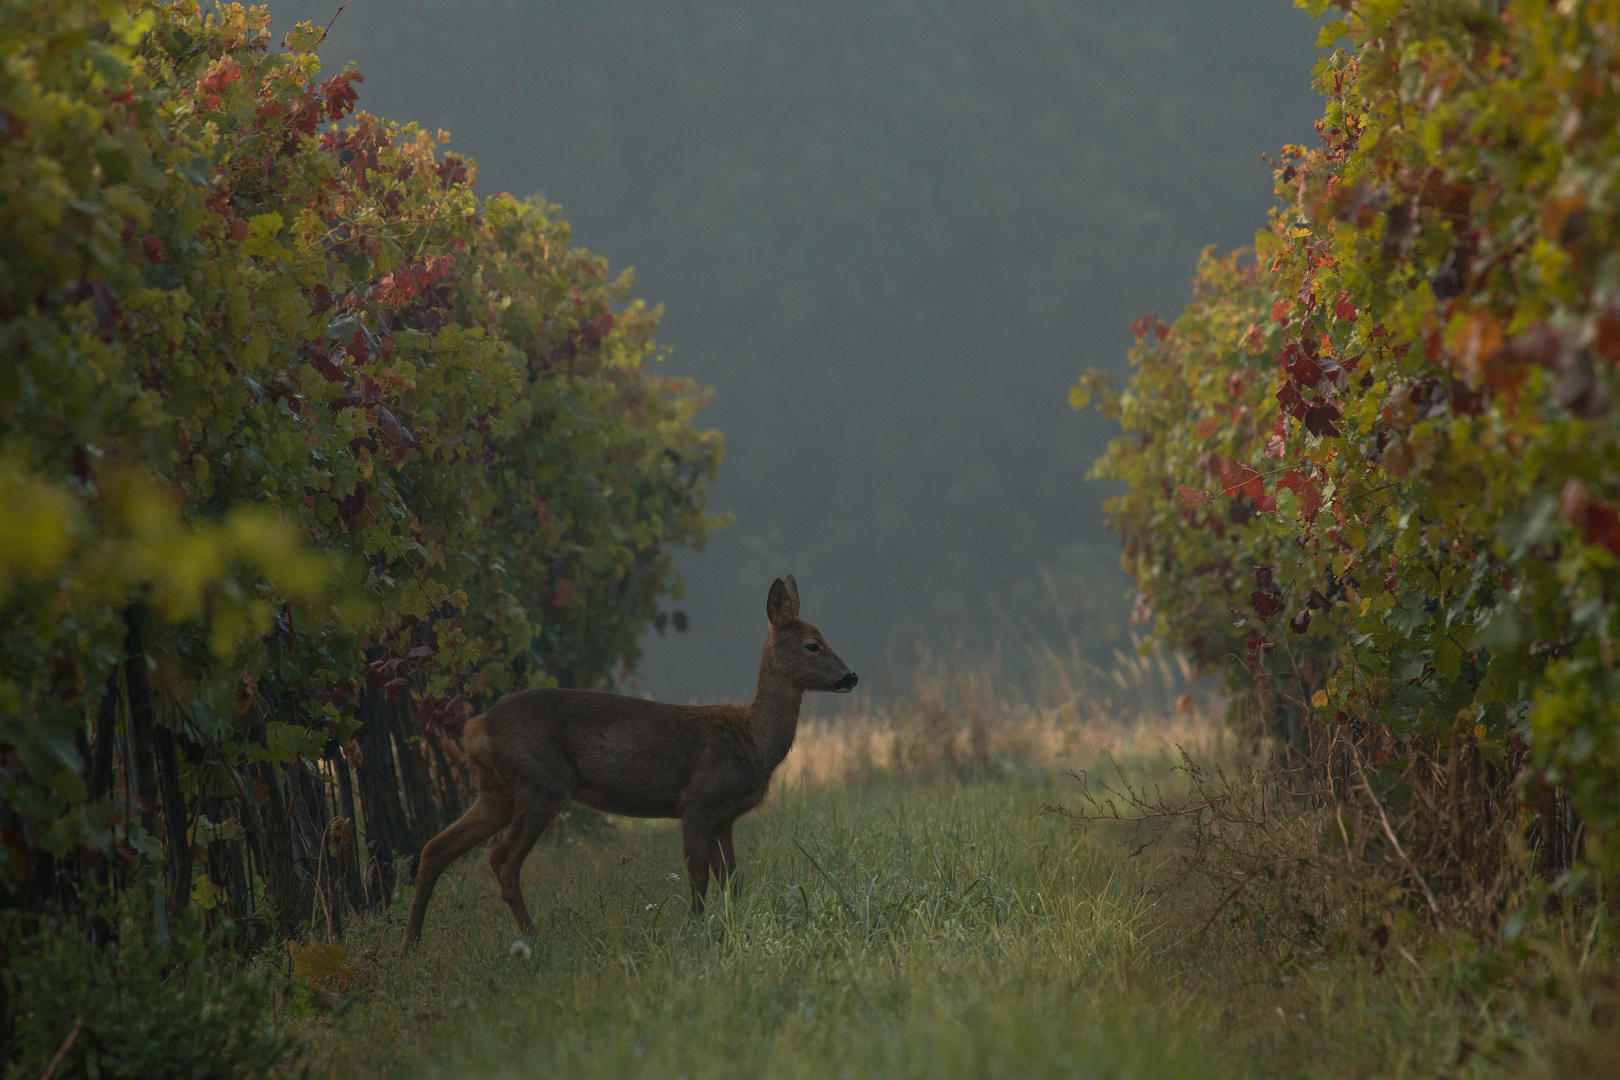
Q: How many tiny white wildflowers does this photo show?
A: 3